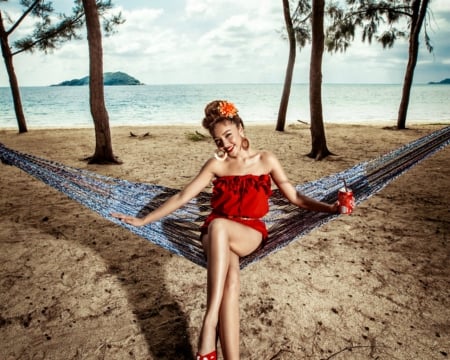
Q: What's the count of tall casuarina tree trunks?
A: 5